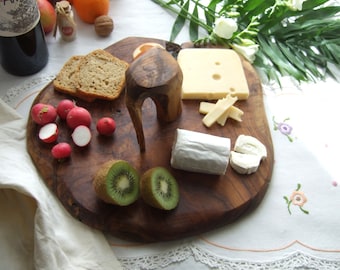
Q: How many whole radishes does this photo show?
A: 5